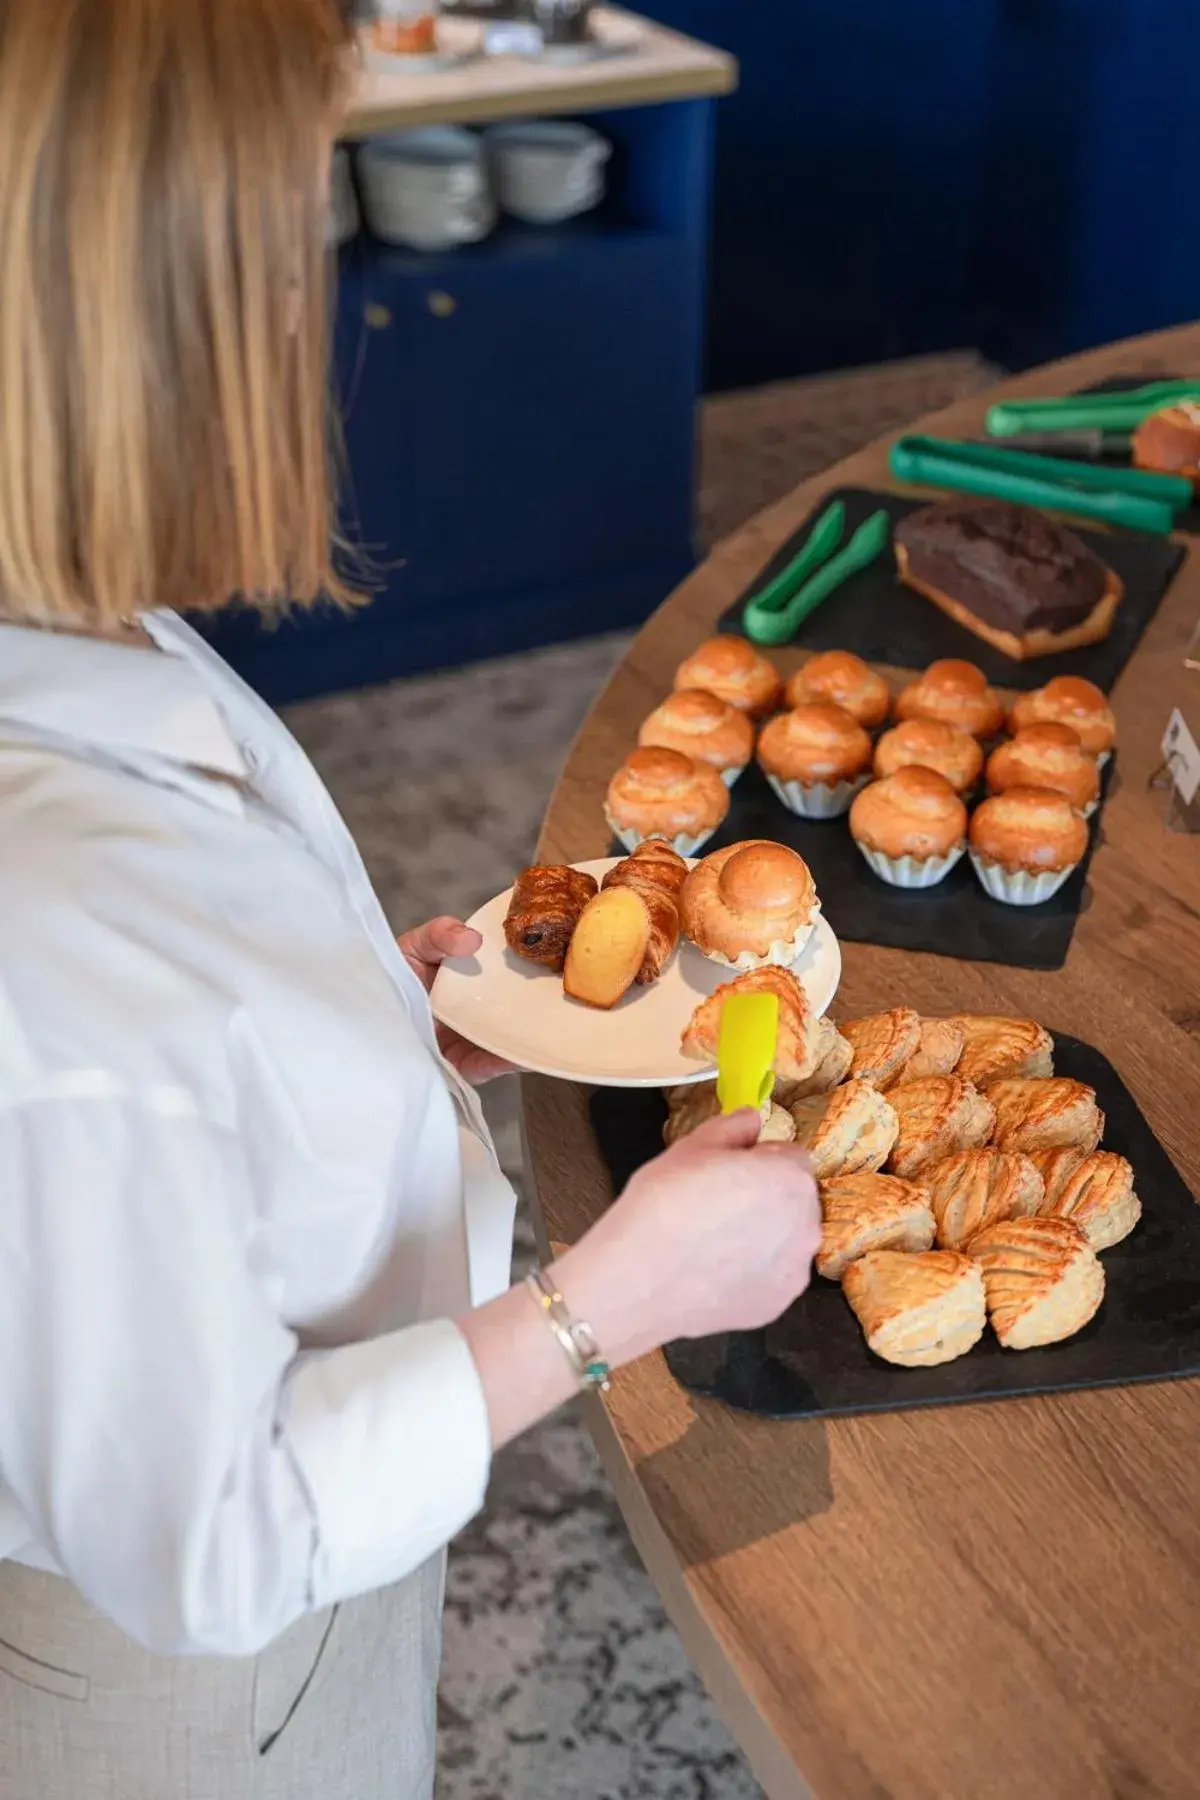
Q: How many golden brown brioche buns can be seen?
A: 12